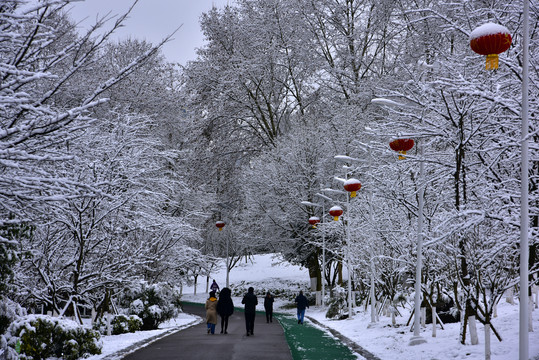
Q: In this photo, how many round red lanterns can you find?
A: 6